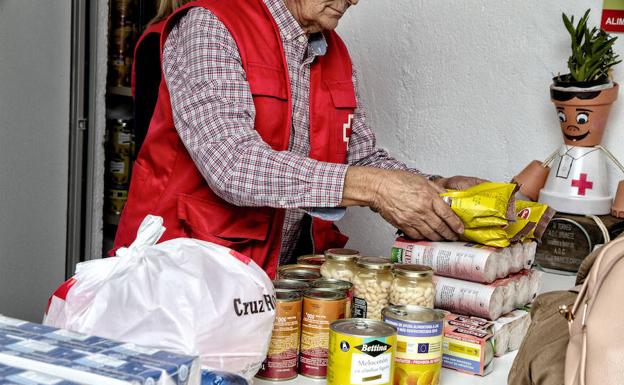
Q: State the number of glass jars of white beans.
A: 3